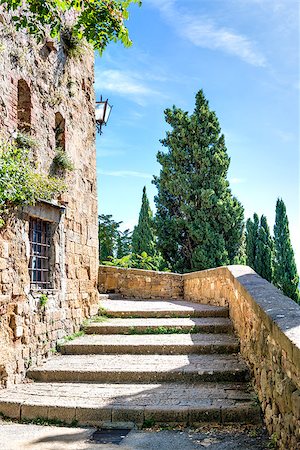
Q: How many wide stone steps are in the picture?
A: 5